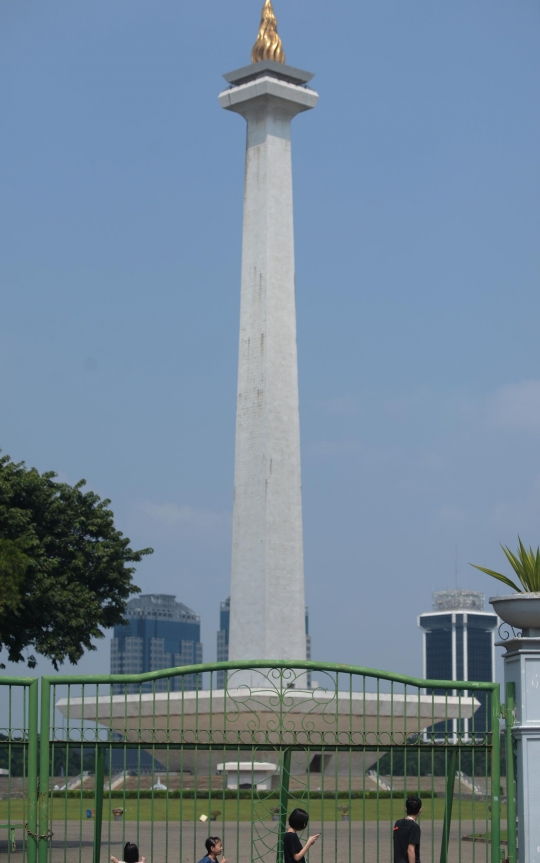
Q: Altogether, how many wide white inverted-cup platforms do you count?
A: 1